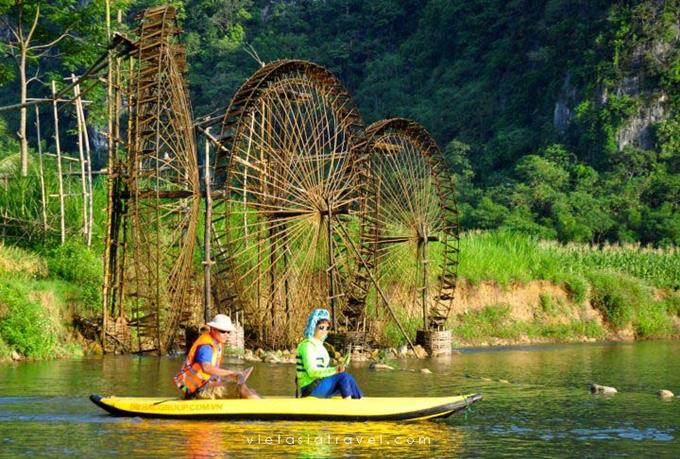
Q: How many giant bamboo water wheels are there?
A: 3